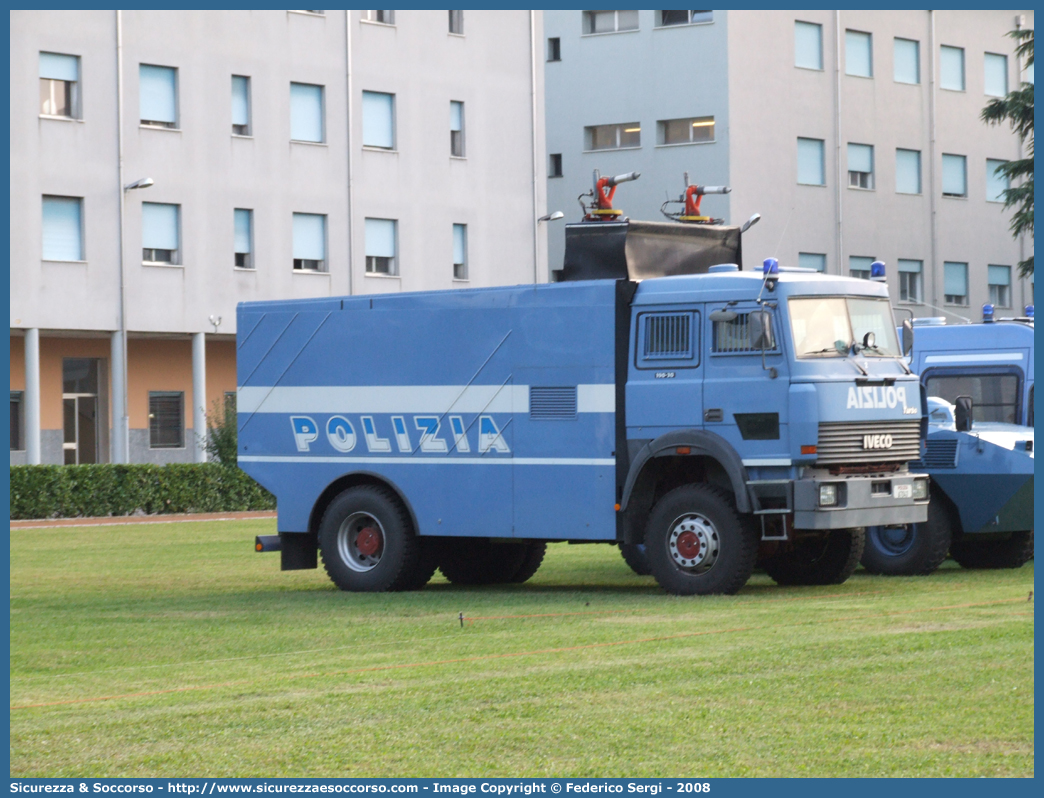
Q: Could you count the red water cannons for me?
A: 2